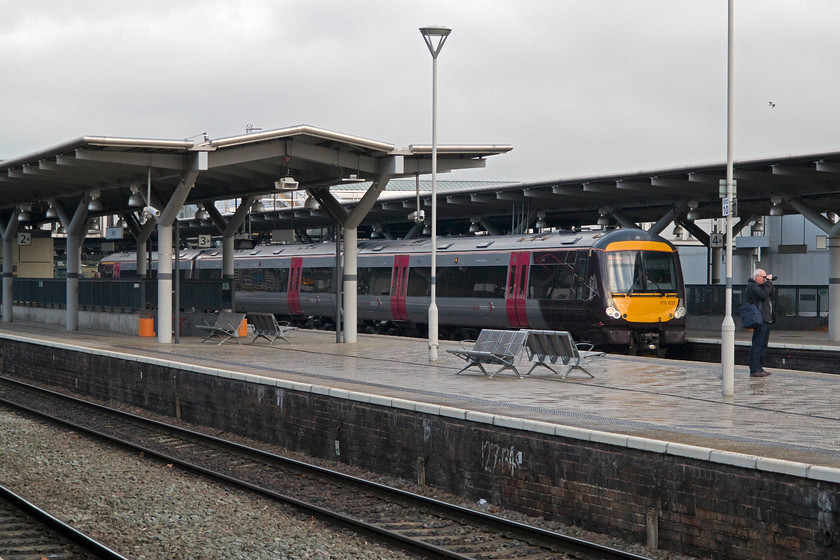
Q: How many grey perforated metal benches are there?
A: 4